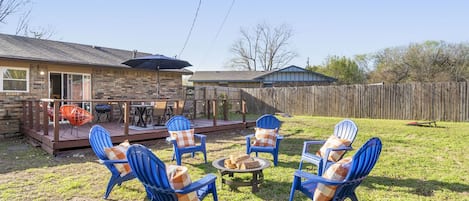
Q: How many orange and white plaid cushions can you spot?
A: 6